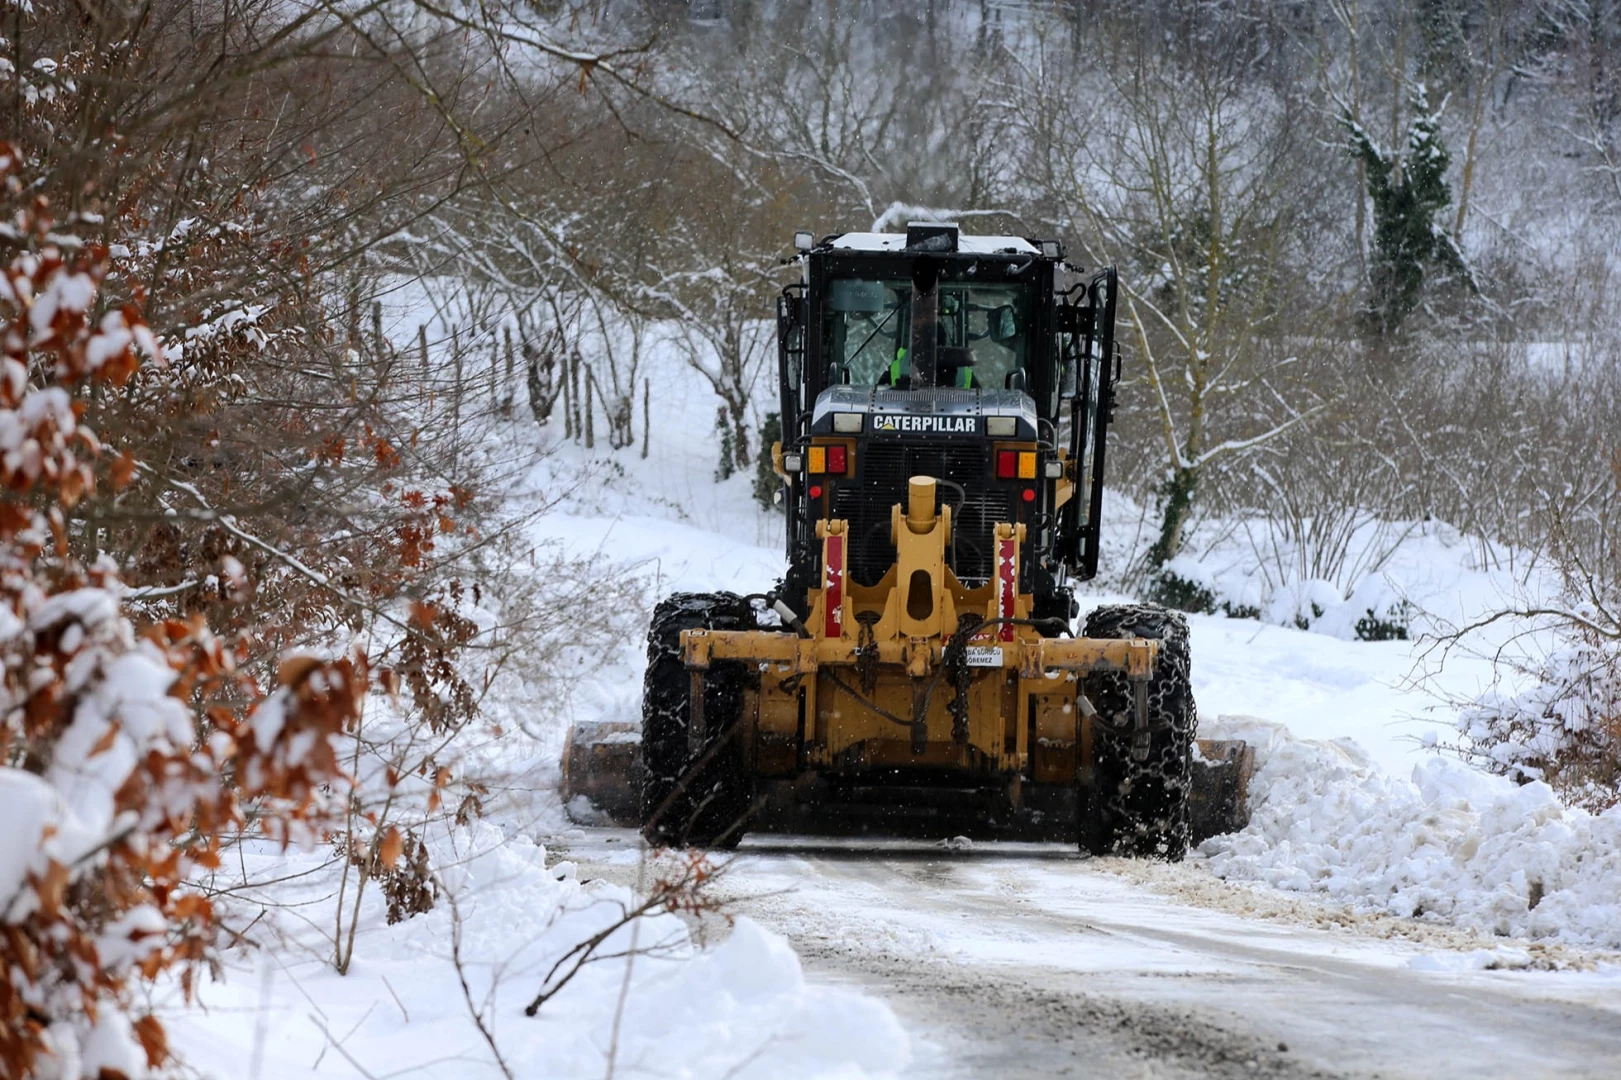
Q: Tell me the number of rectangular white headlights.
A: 2